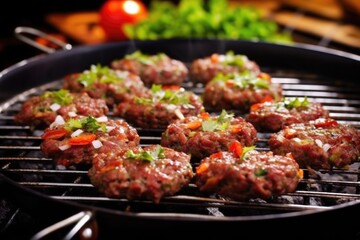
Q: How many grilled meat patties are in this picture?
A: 12